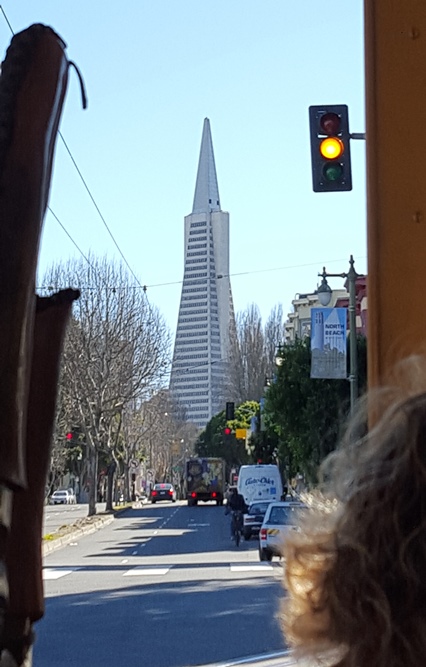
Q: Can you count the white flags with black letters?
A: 1